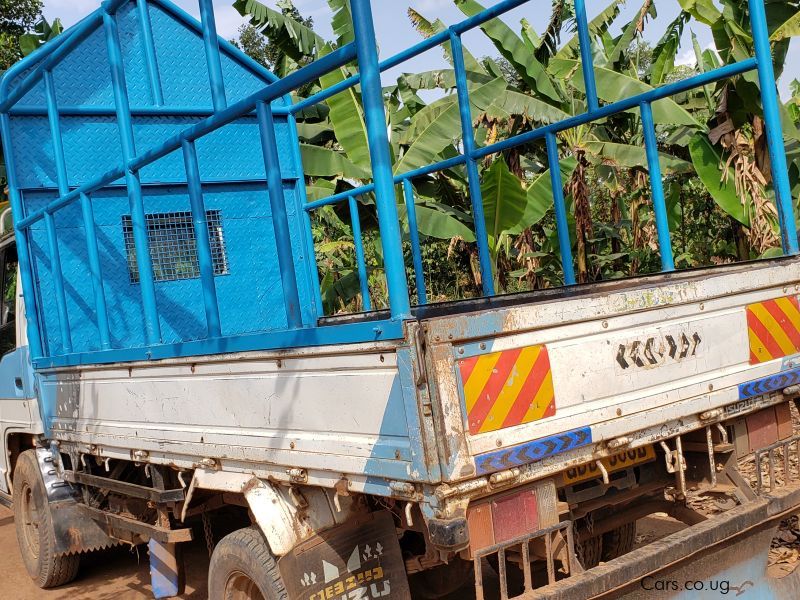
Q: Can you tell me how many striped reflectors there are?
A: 2